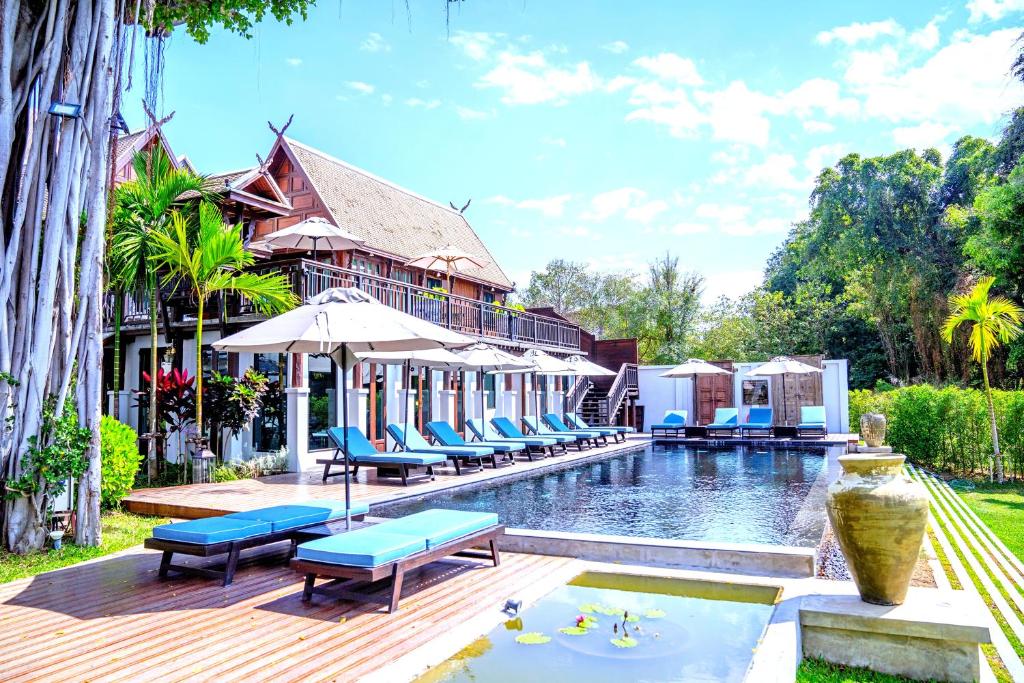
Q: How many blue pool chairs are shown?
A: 14